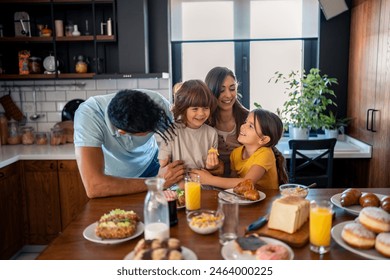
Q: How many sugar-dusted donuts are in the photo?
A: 3